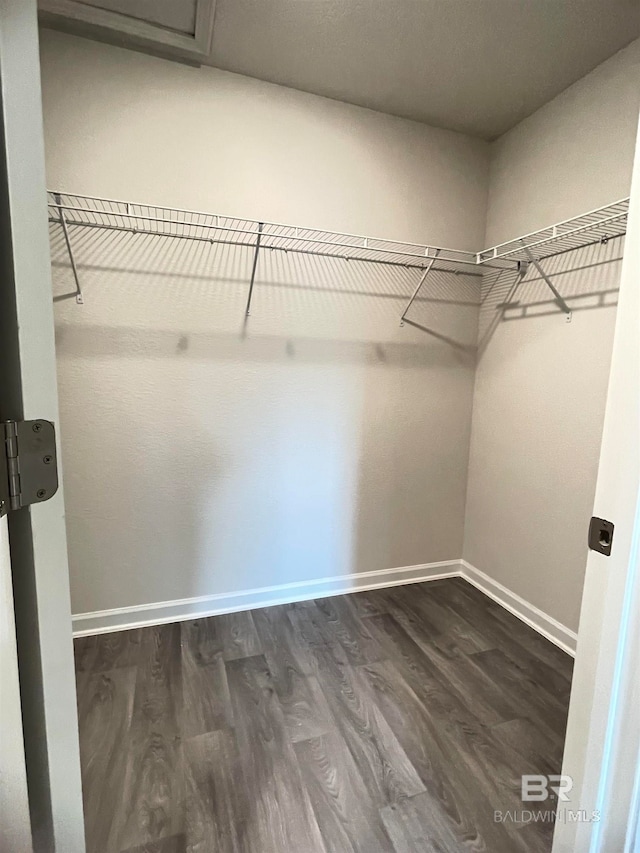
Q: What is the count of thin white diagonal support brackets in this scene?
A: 4